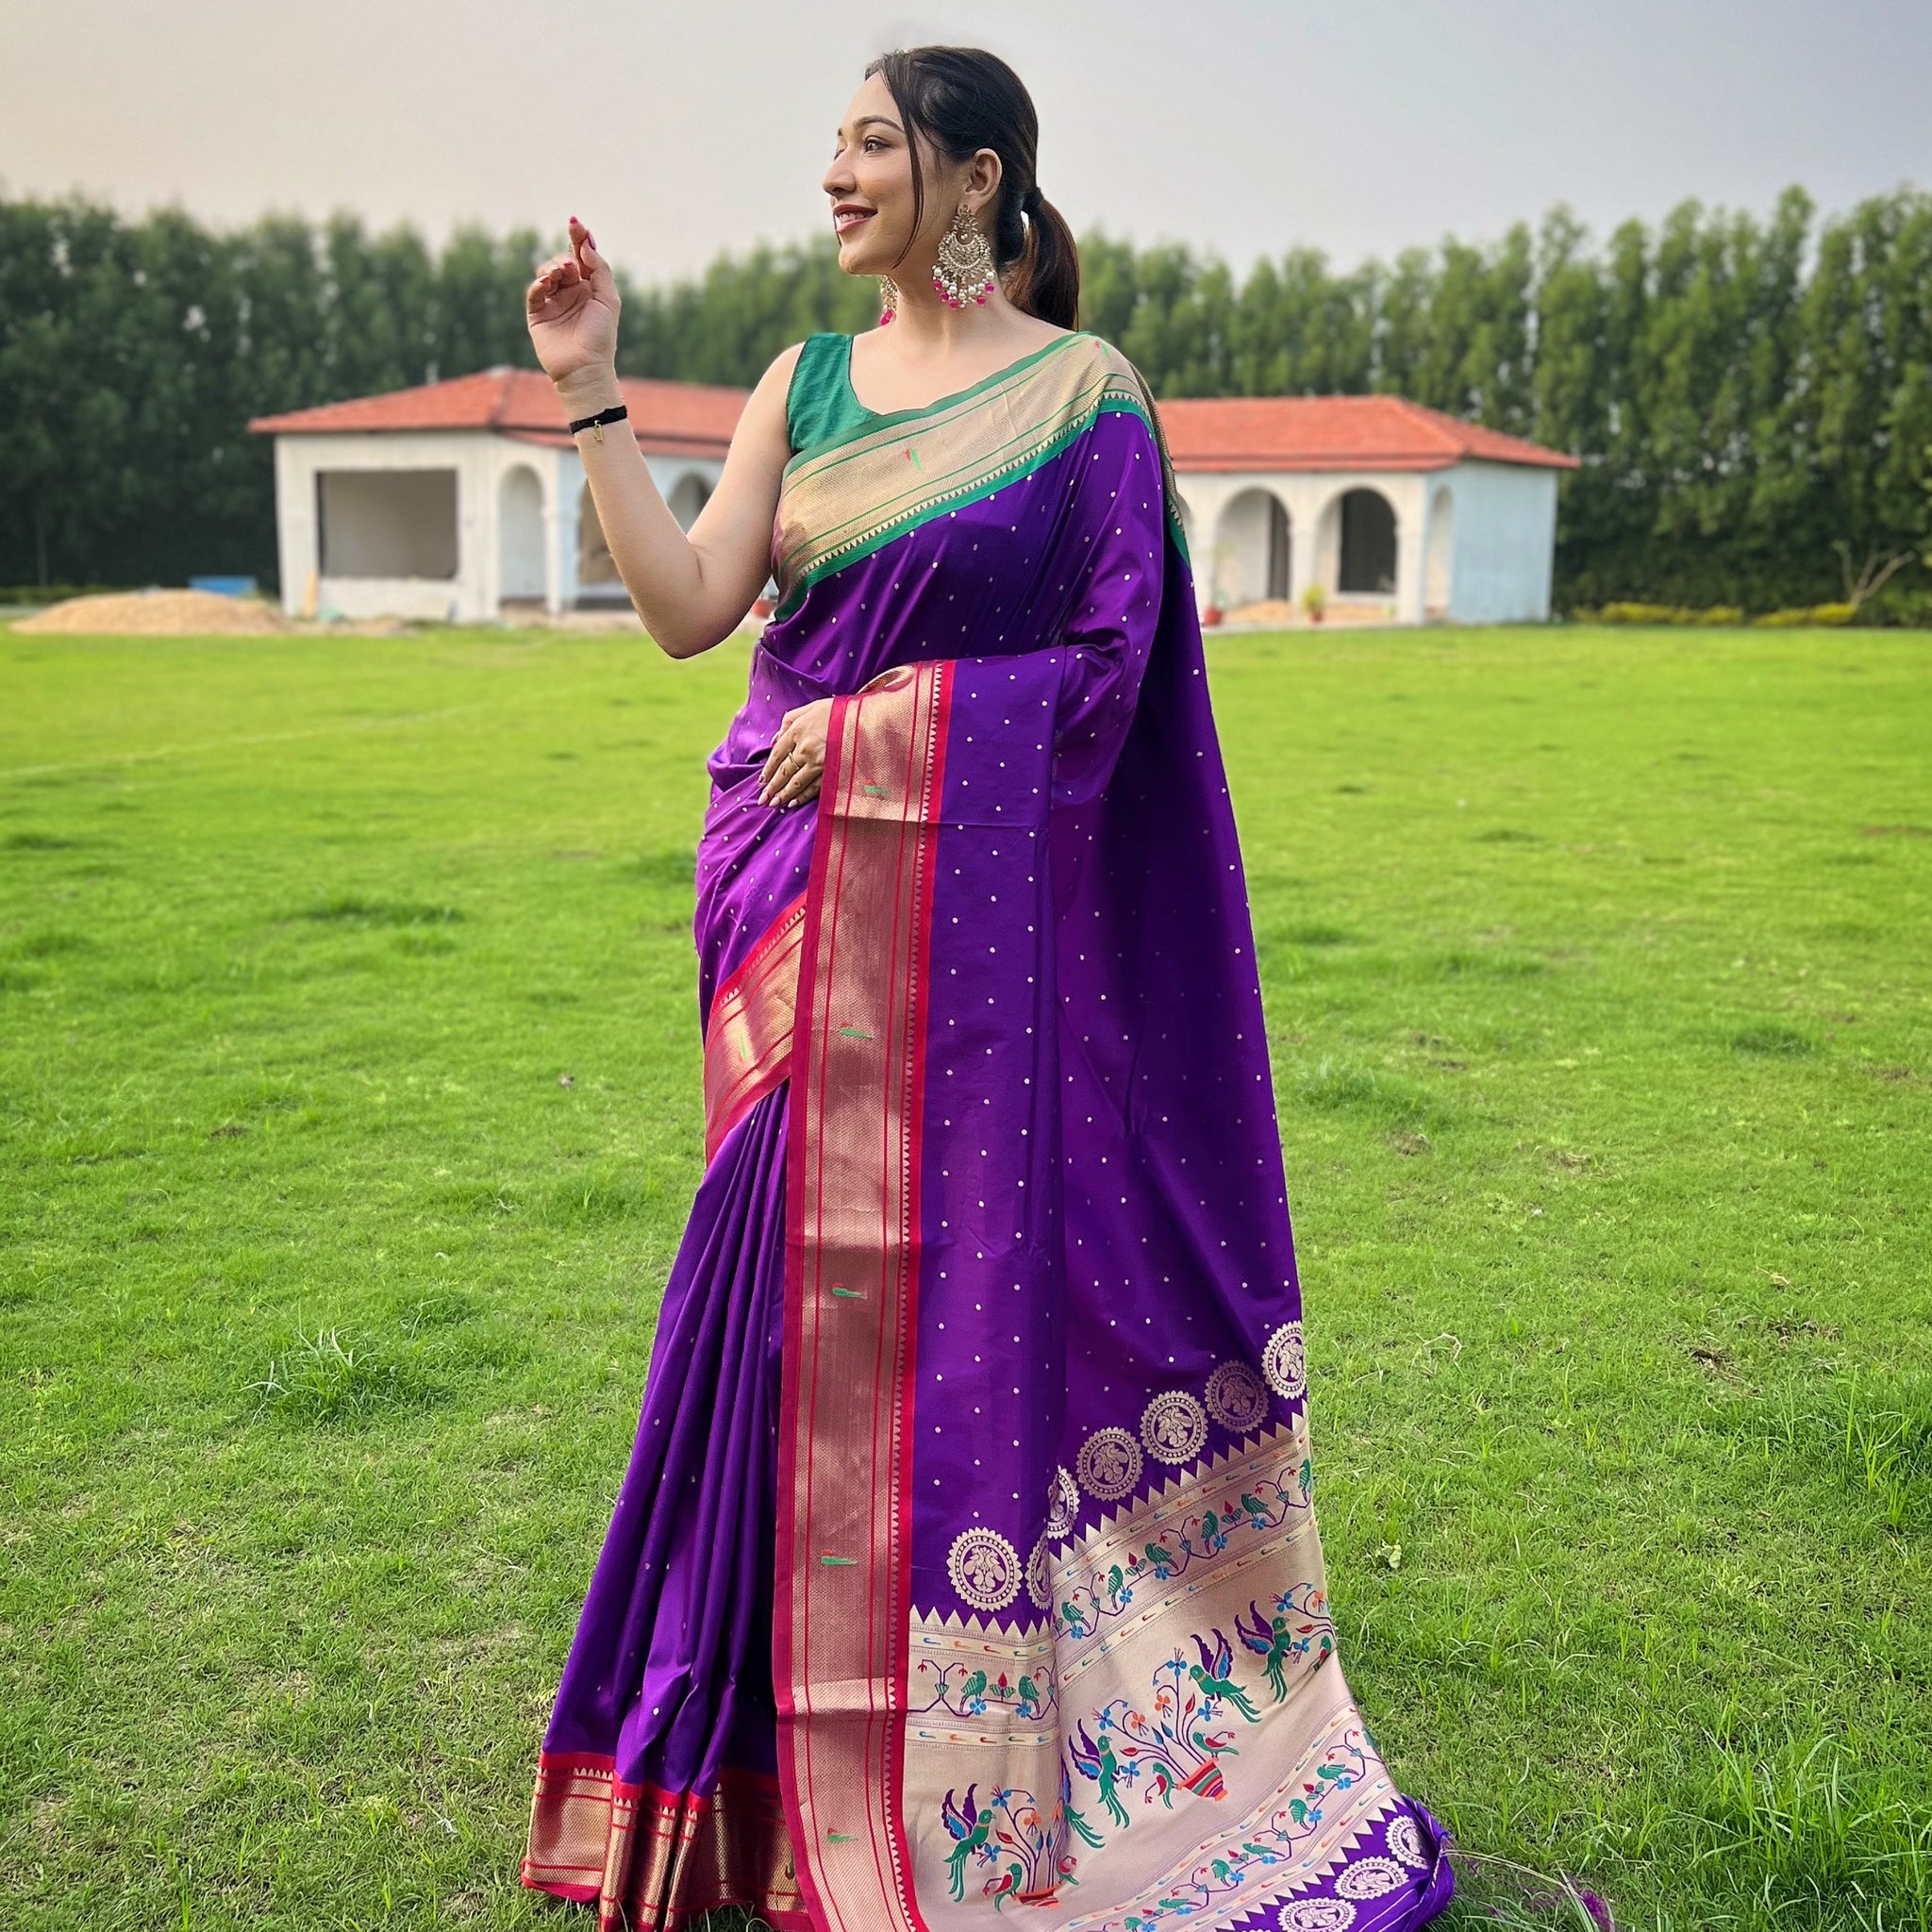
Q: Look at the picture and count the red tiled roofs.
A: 2